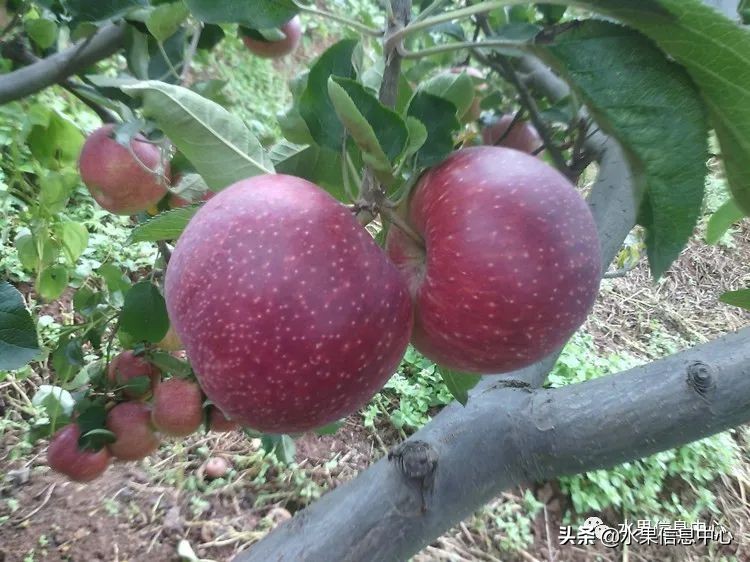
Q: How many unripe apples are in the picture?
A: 0